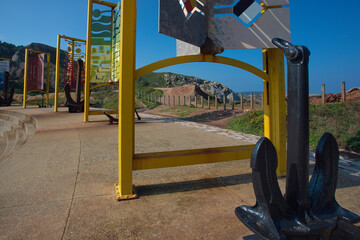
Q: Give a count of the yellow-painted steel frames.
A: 5